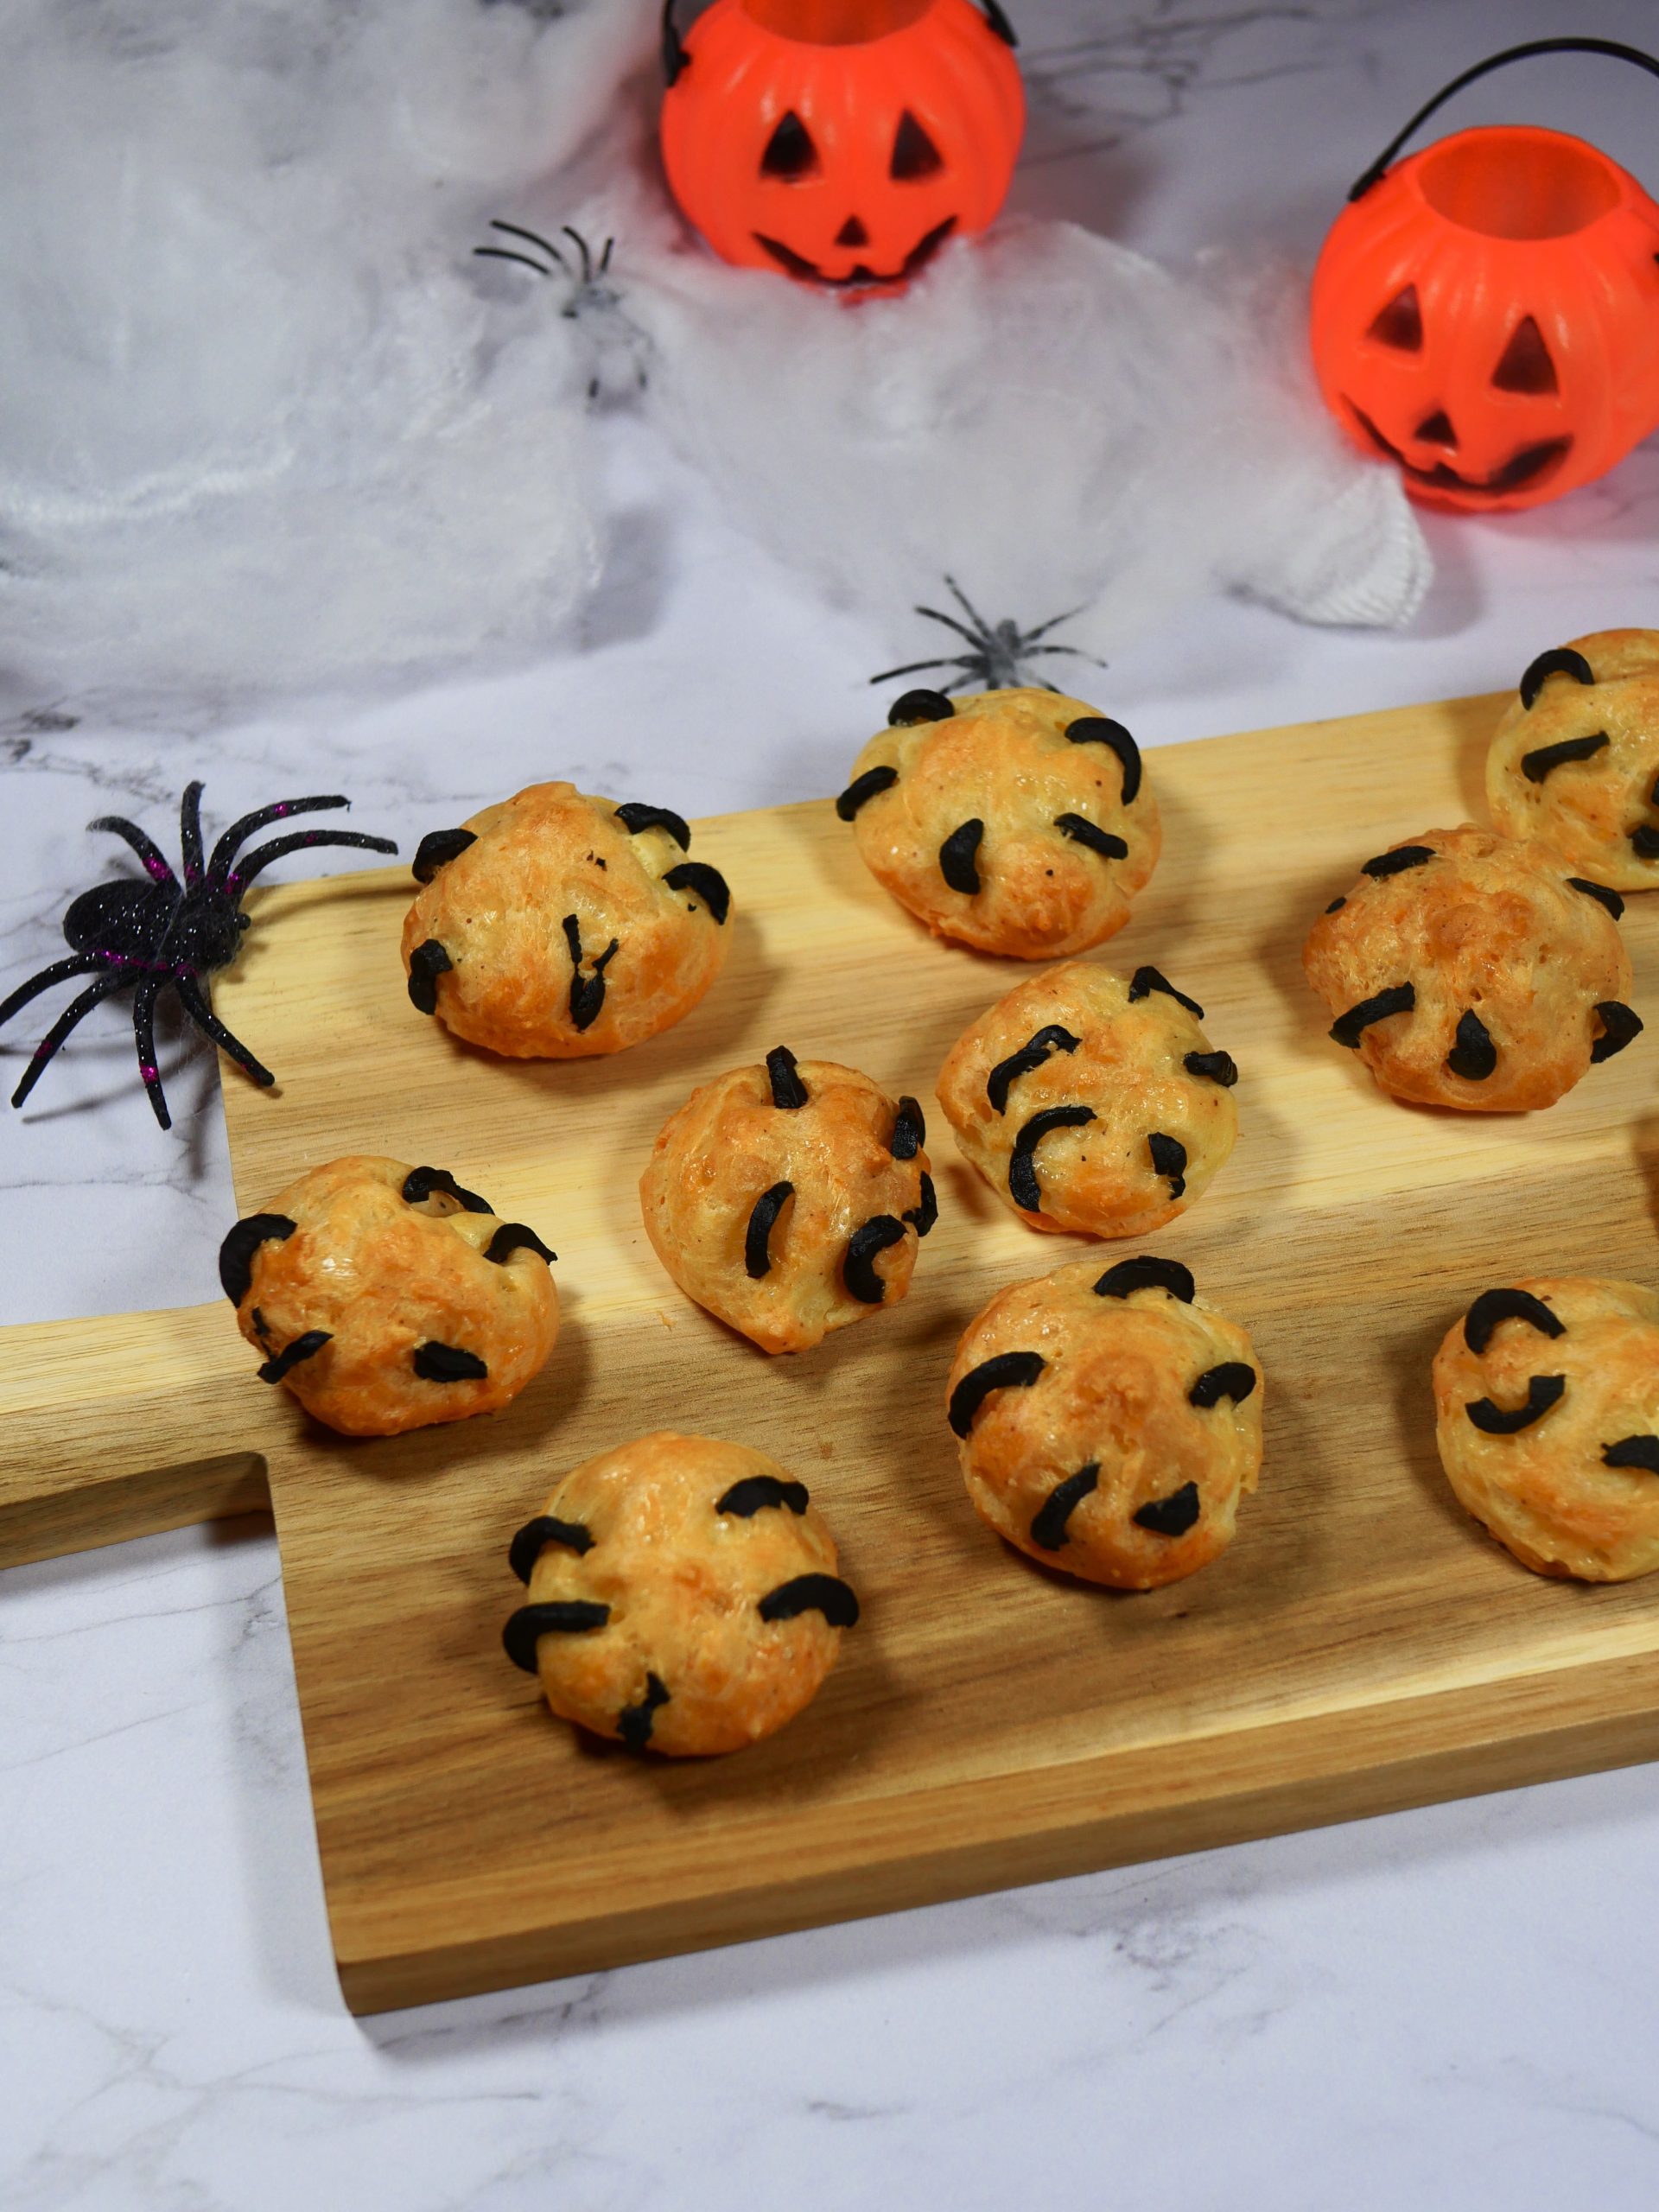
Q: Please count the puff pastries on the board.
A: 10